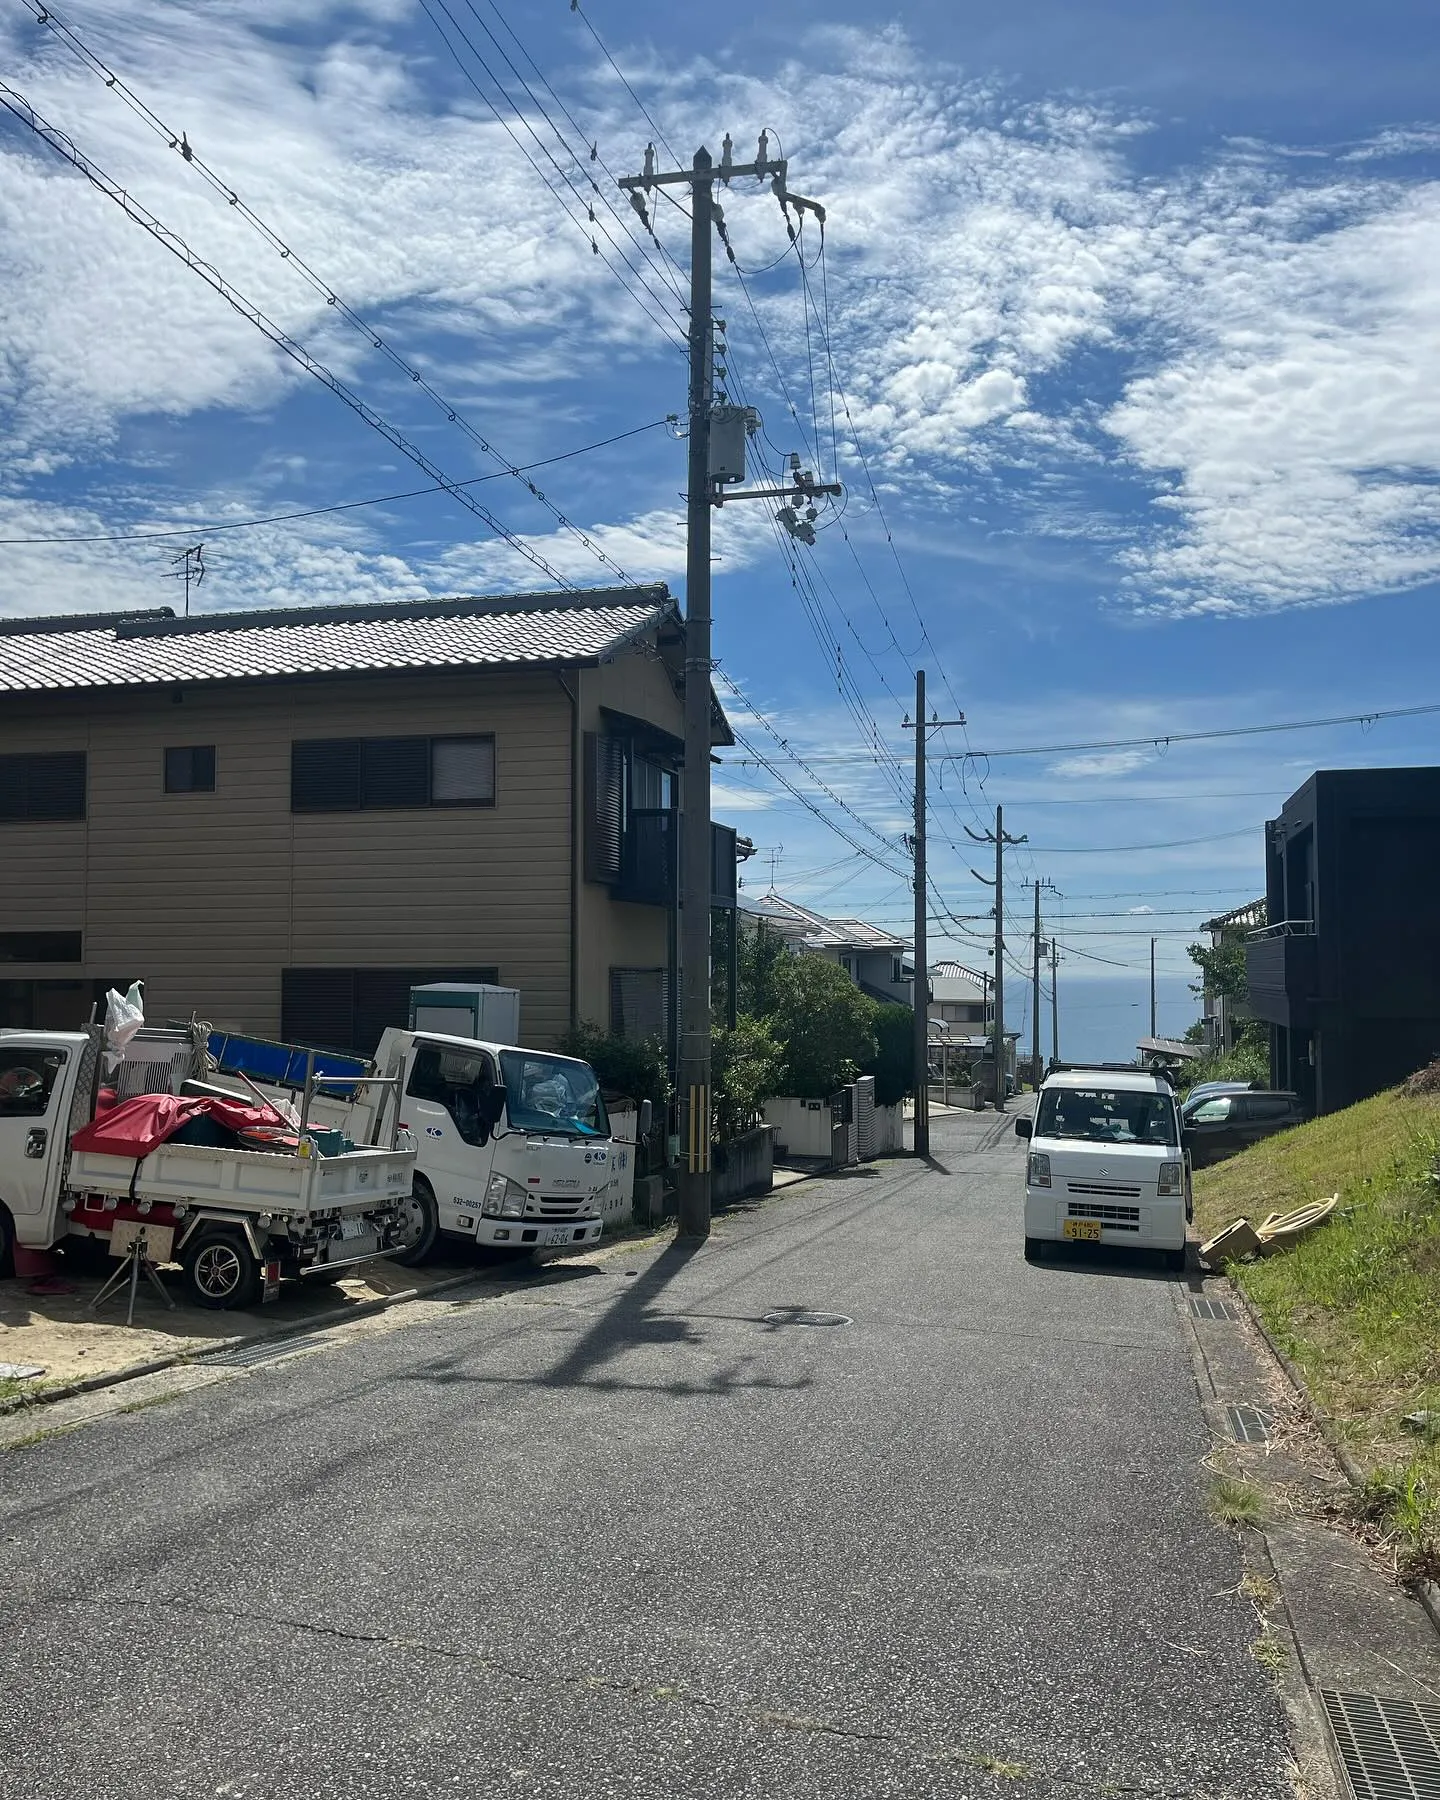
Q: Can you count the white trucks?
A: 2